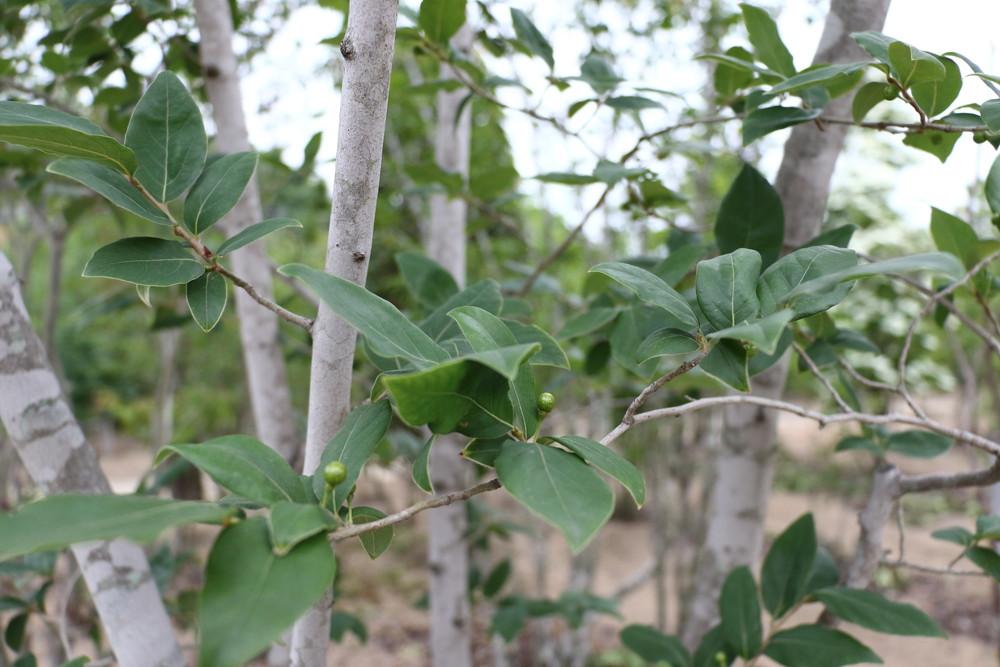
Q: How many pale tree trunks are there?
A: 5